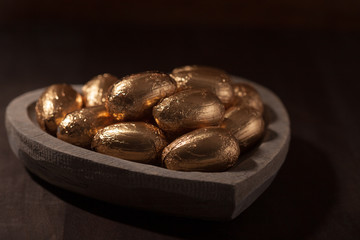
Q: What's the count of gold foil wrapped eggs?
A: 10